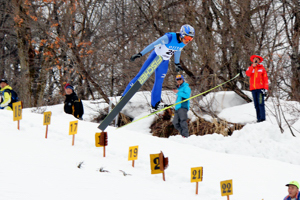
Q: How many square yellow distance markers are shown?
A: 8